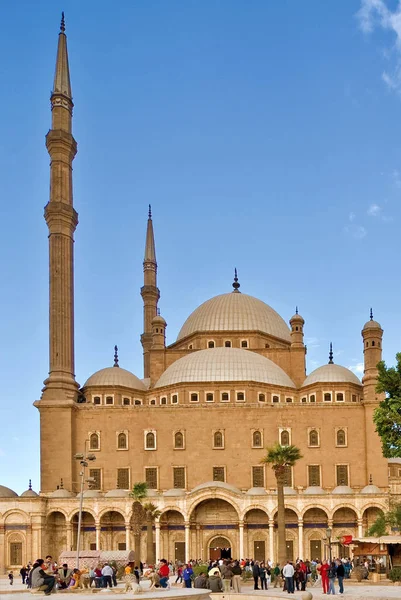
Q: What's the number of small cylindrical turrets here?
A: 3